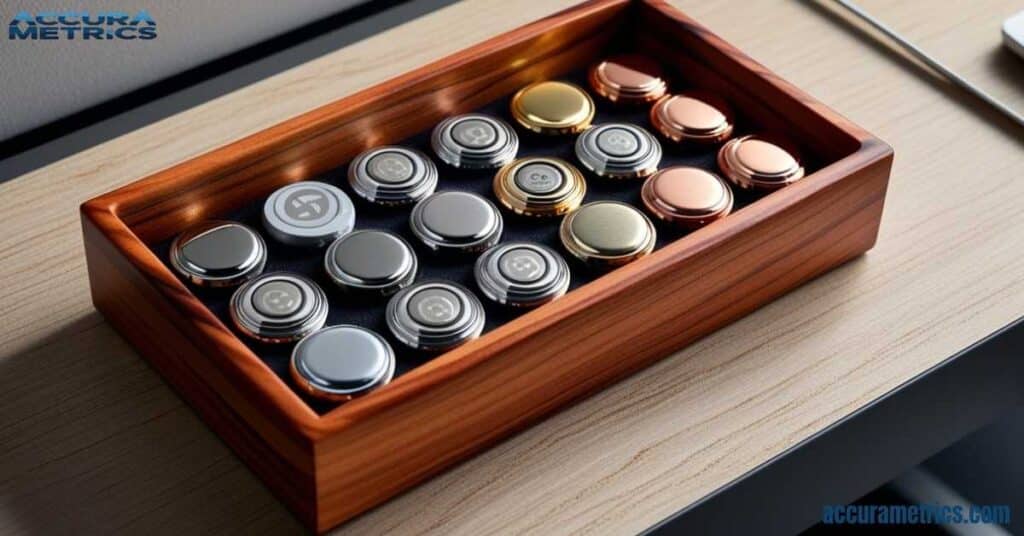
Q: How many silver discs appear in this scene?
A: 11